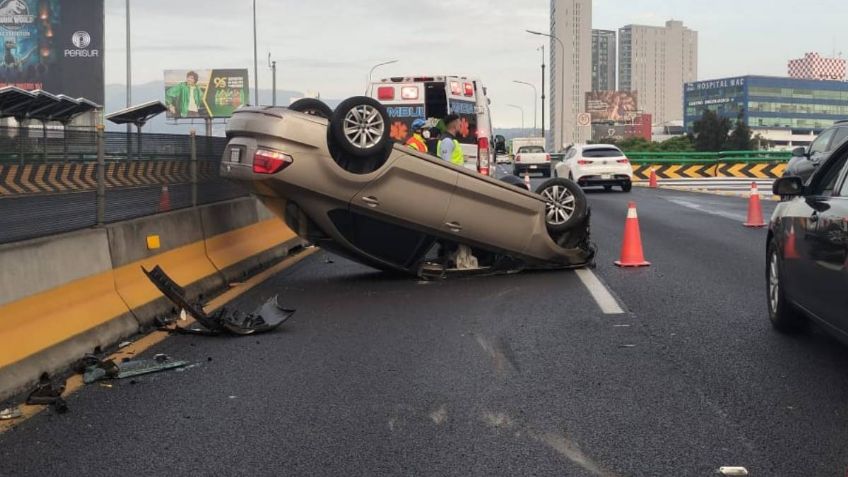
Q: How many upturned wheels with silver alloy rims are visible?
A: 2